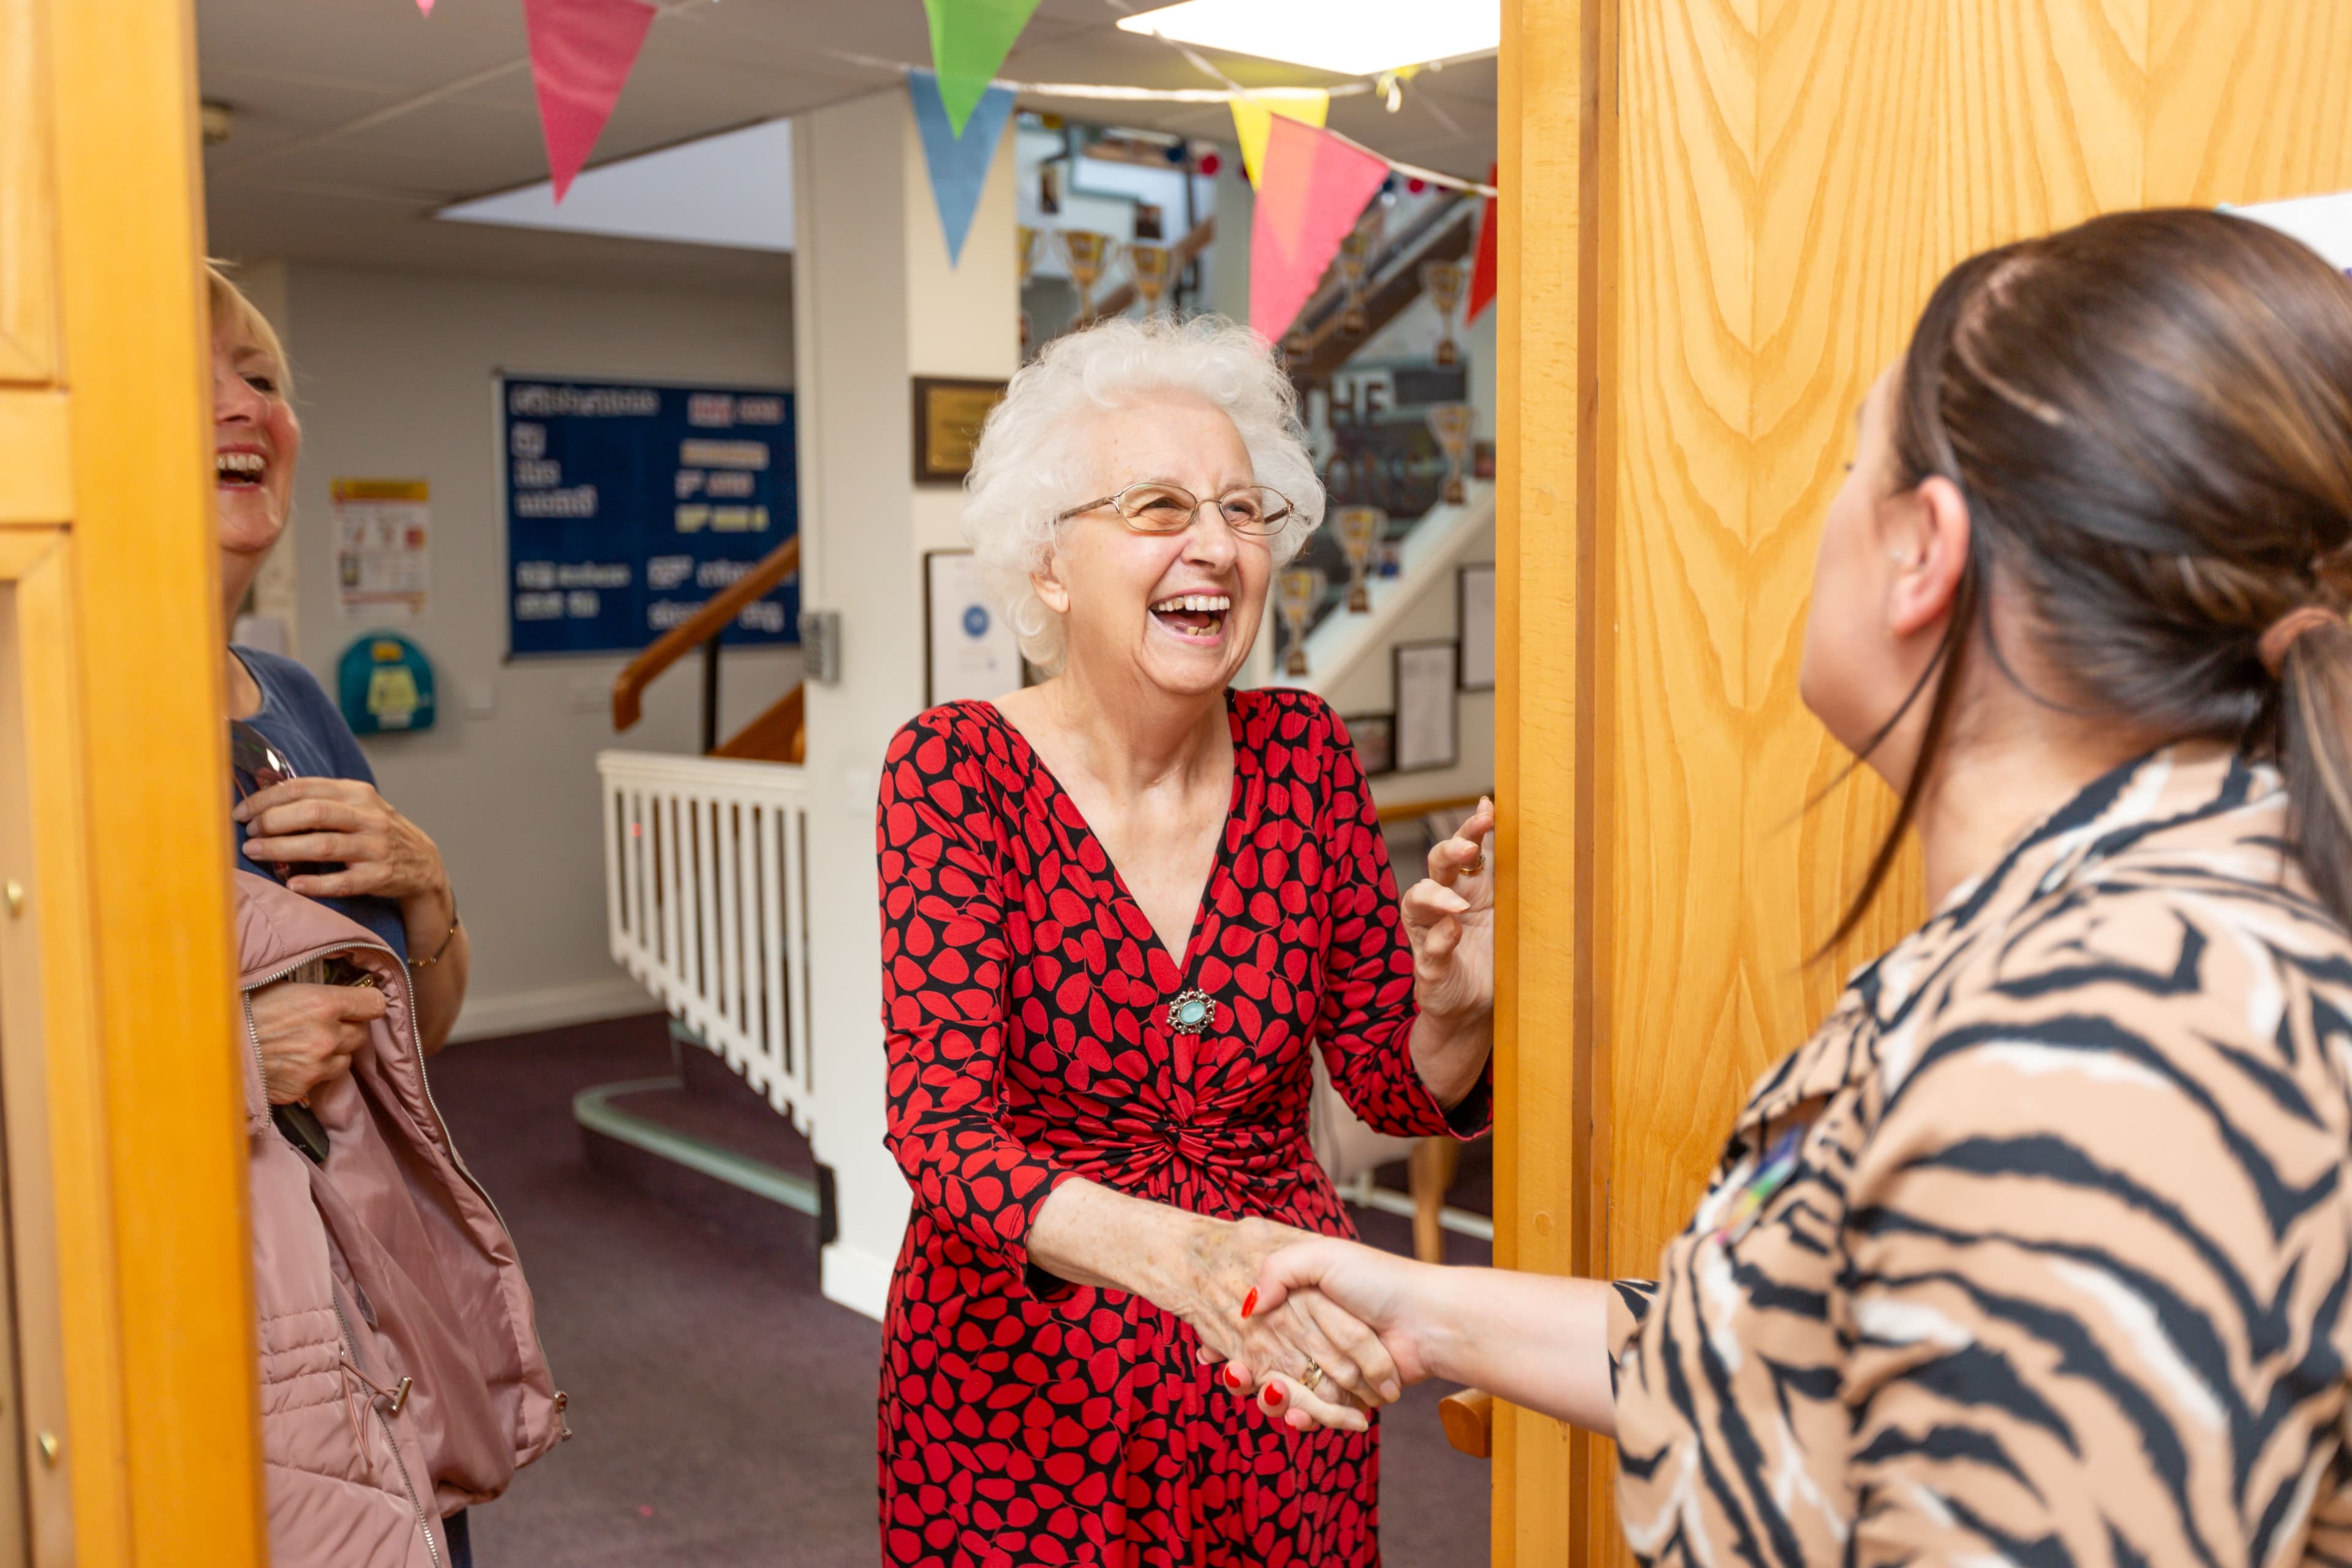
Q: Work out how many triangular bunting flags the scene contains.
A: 7